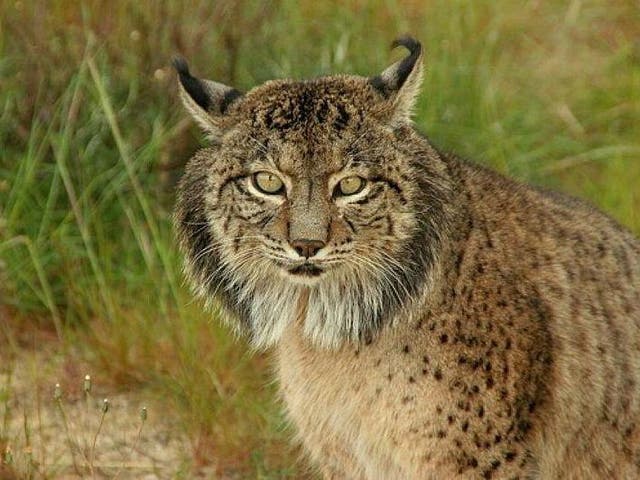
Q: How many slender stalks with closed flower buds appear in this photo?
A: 4